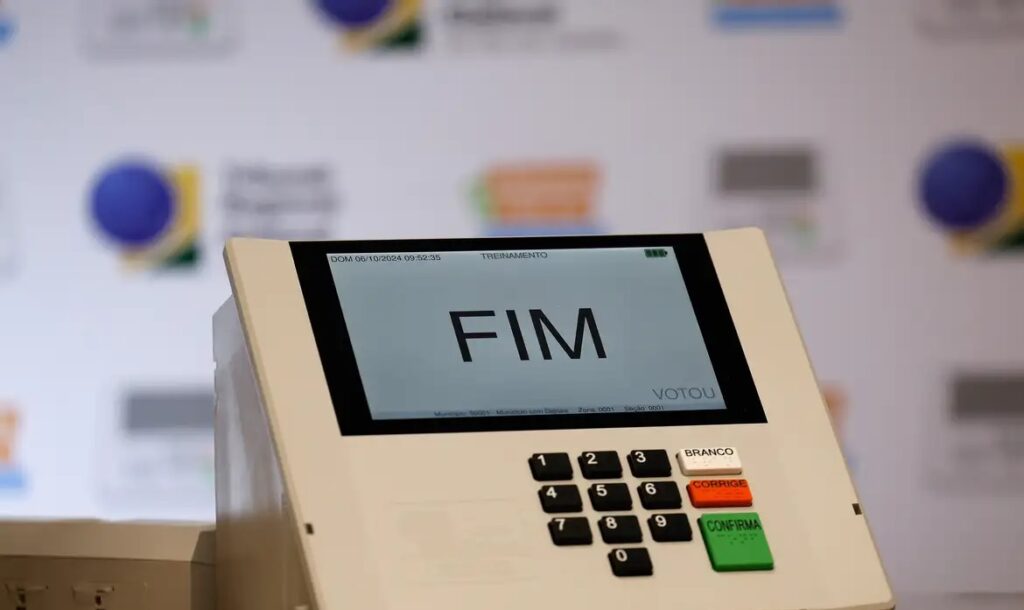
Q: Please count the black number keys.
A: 10